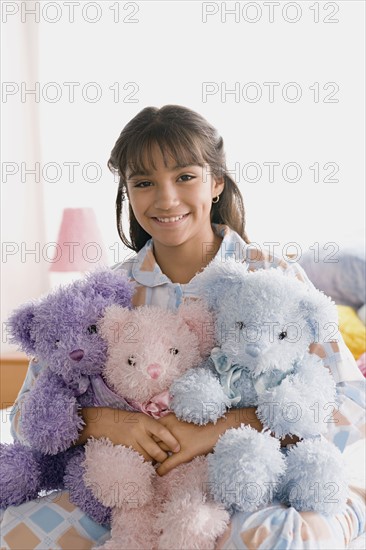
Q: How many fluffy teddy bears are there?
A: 3